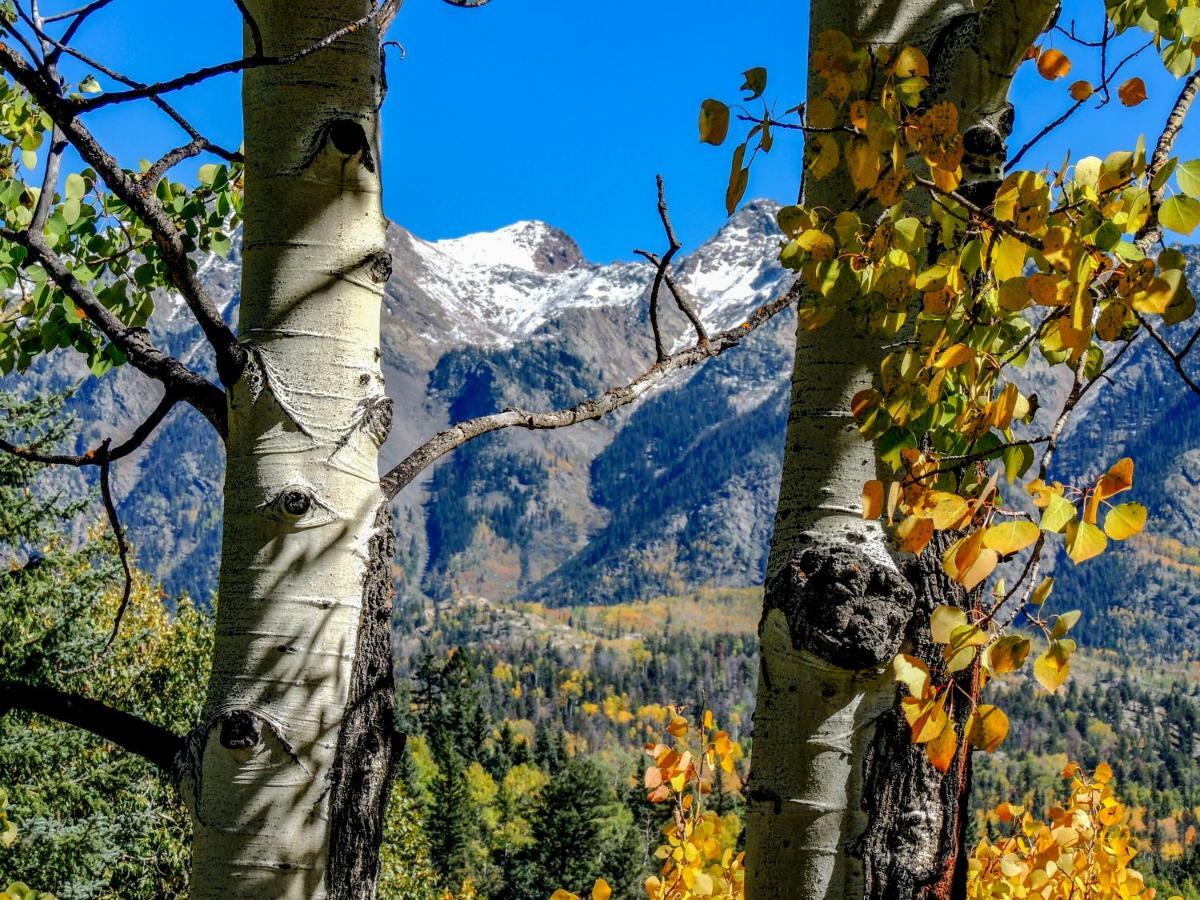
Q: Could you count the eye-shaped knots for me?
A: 3